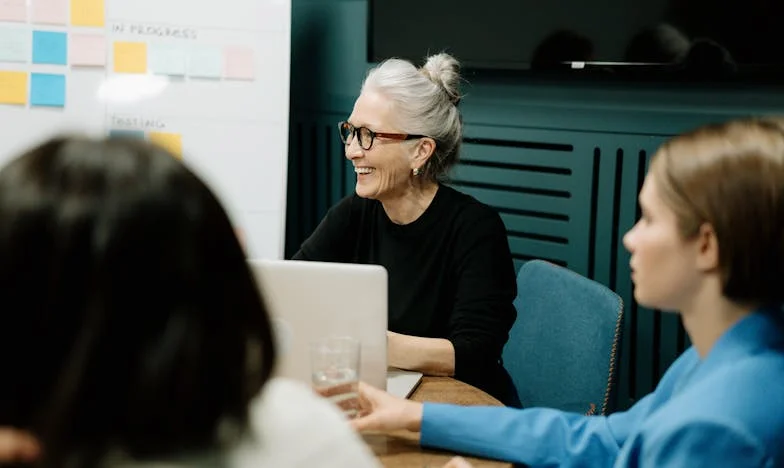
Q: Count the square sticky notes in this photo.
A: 14